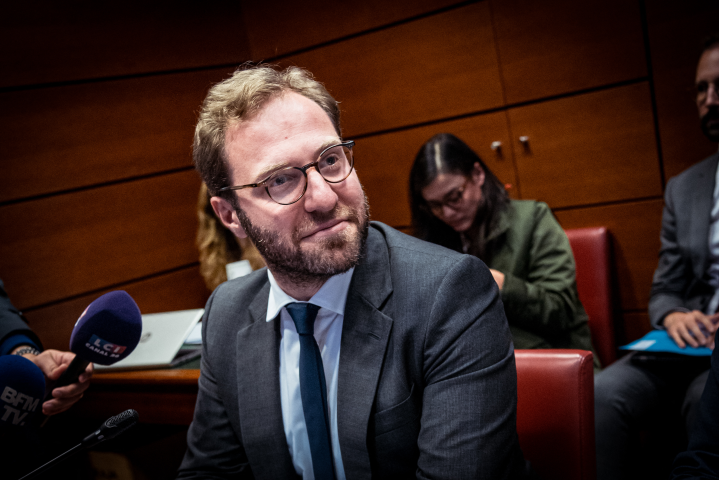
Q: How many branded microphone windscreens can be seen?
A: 2